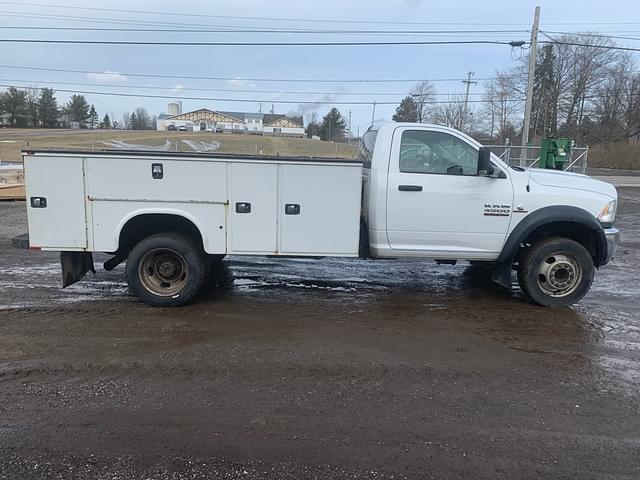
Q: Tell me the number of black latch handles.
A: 4